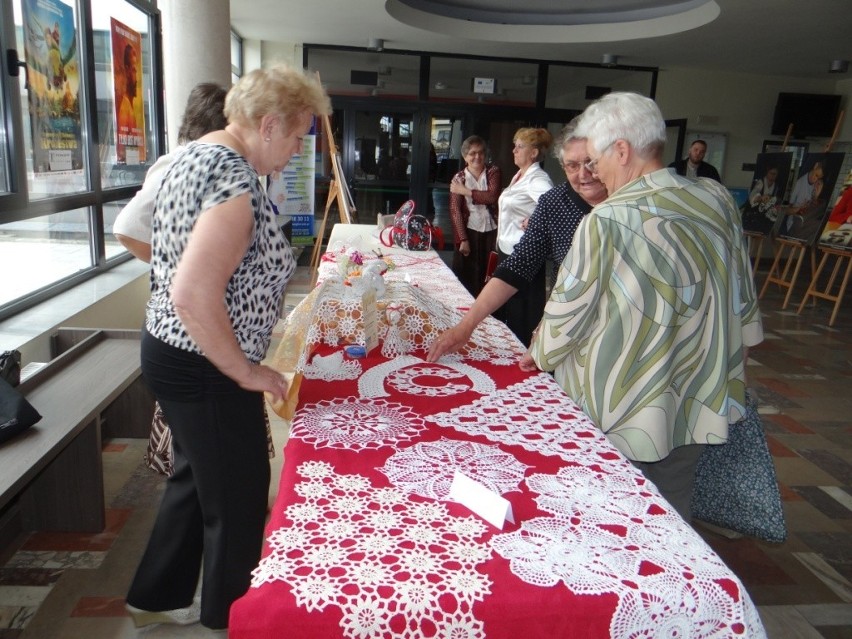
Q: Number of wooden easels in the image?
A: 4